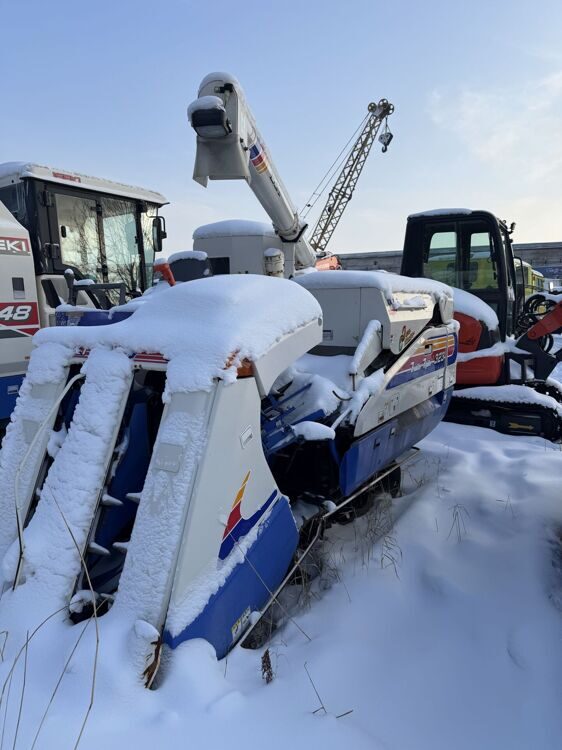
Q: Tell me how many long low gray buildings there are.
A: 1